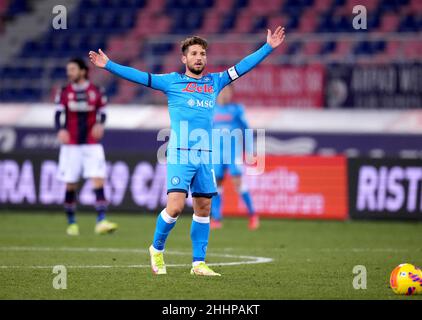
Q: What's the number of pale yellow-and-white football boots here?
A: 4